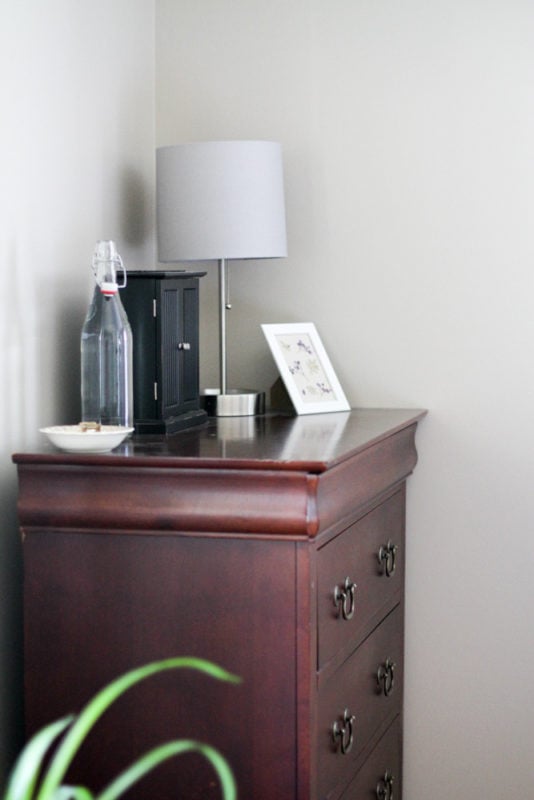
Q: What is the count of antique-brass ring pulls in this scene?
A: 5